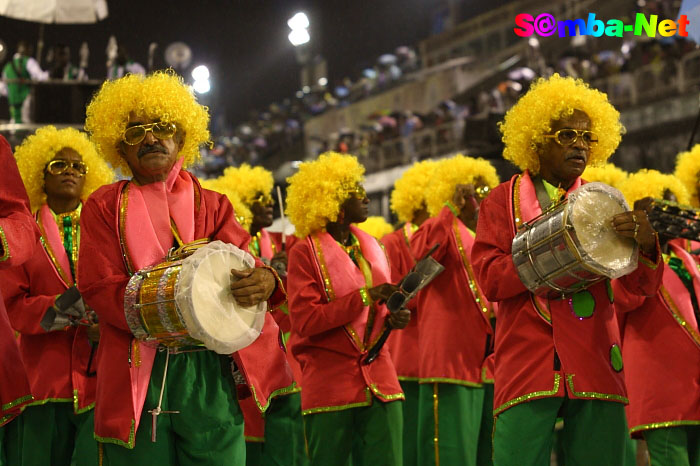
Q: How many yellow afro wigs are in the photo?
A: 12